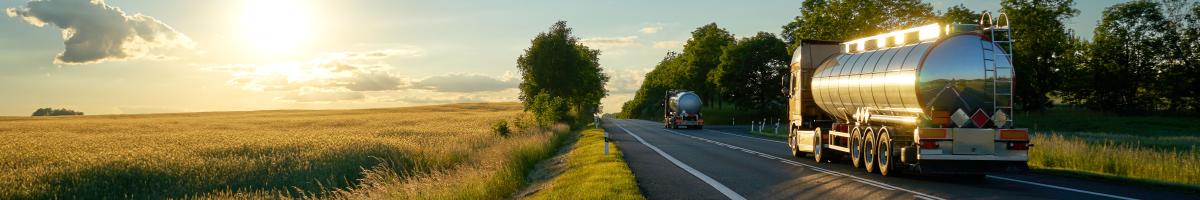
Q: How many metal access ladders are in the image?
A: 1